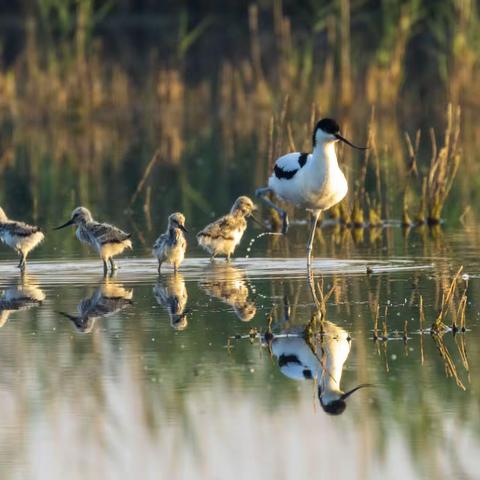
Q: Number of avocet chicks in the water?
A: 4